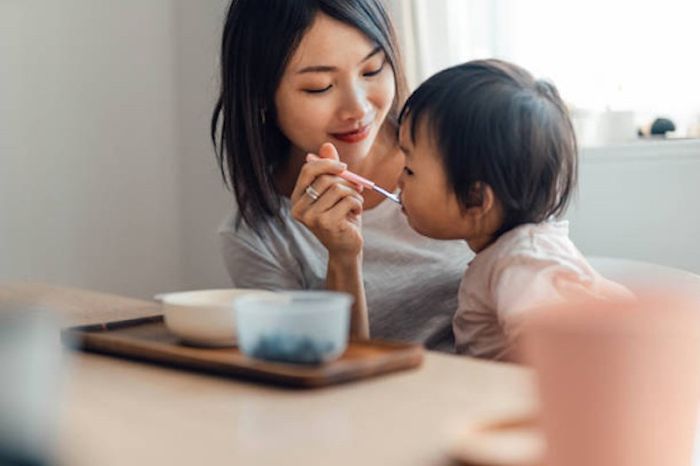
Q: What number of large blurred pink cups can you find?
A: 1